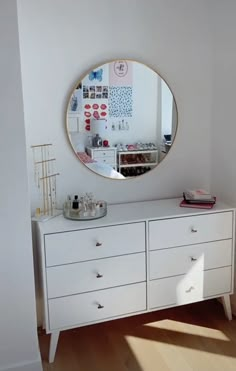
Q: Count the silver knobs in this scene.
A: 6